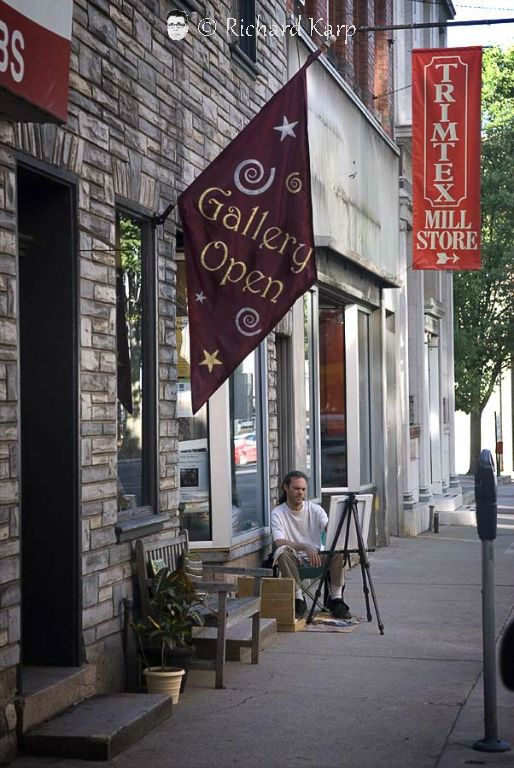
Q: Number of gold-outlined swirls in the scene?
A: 1